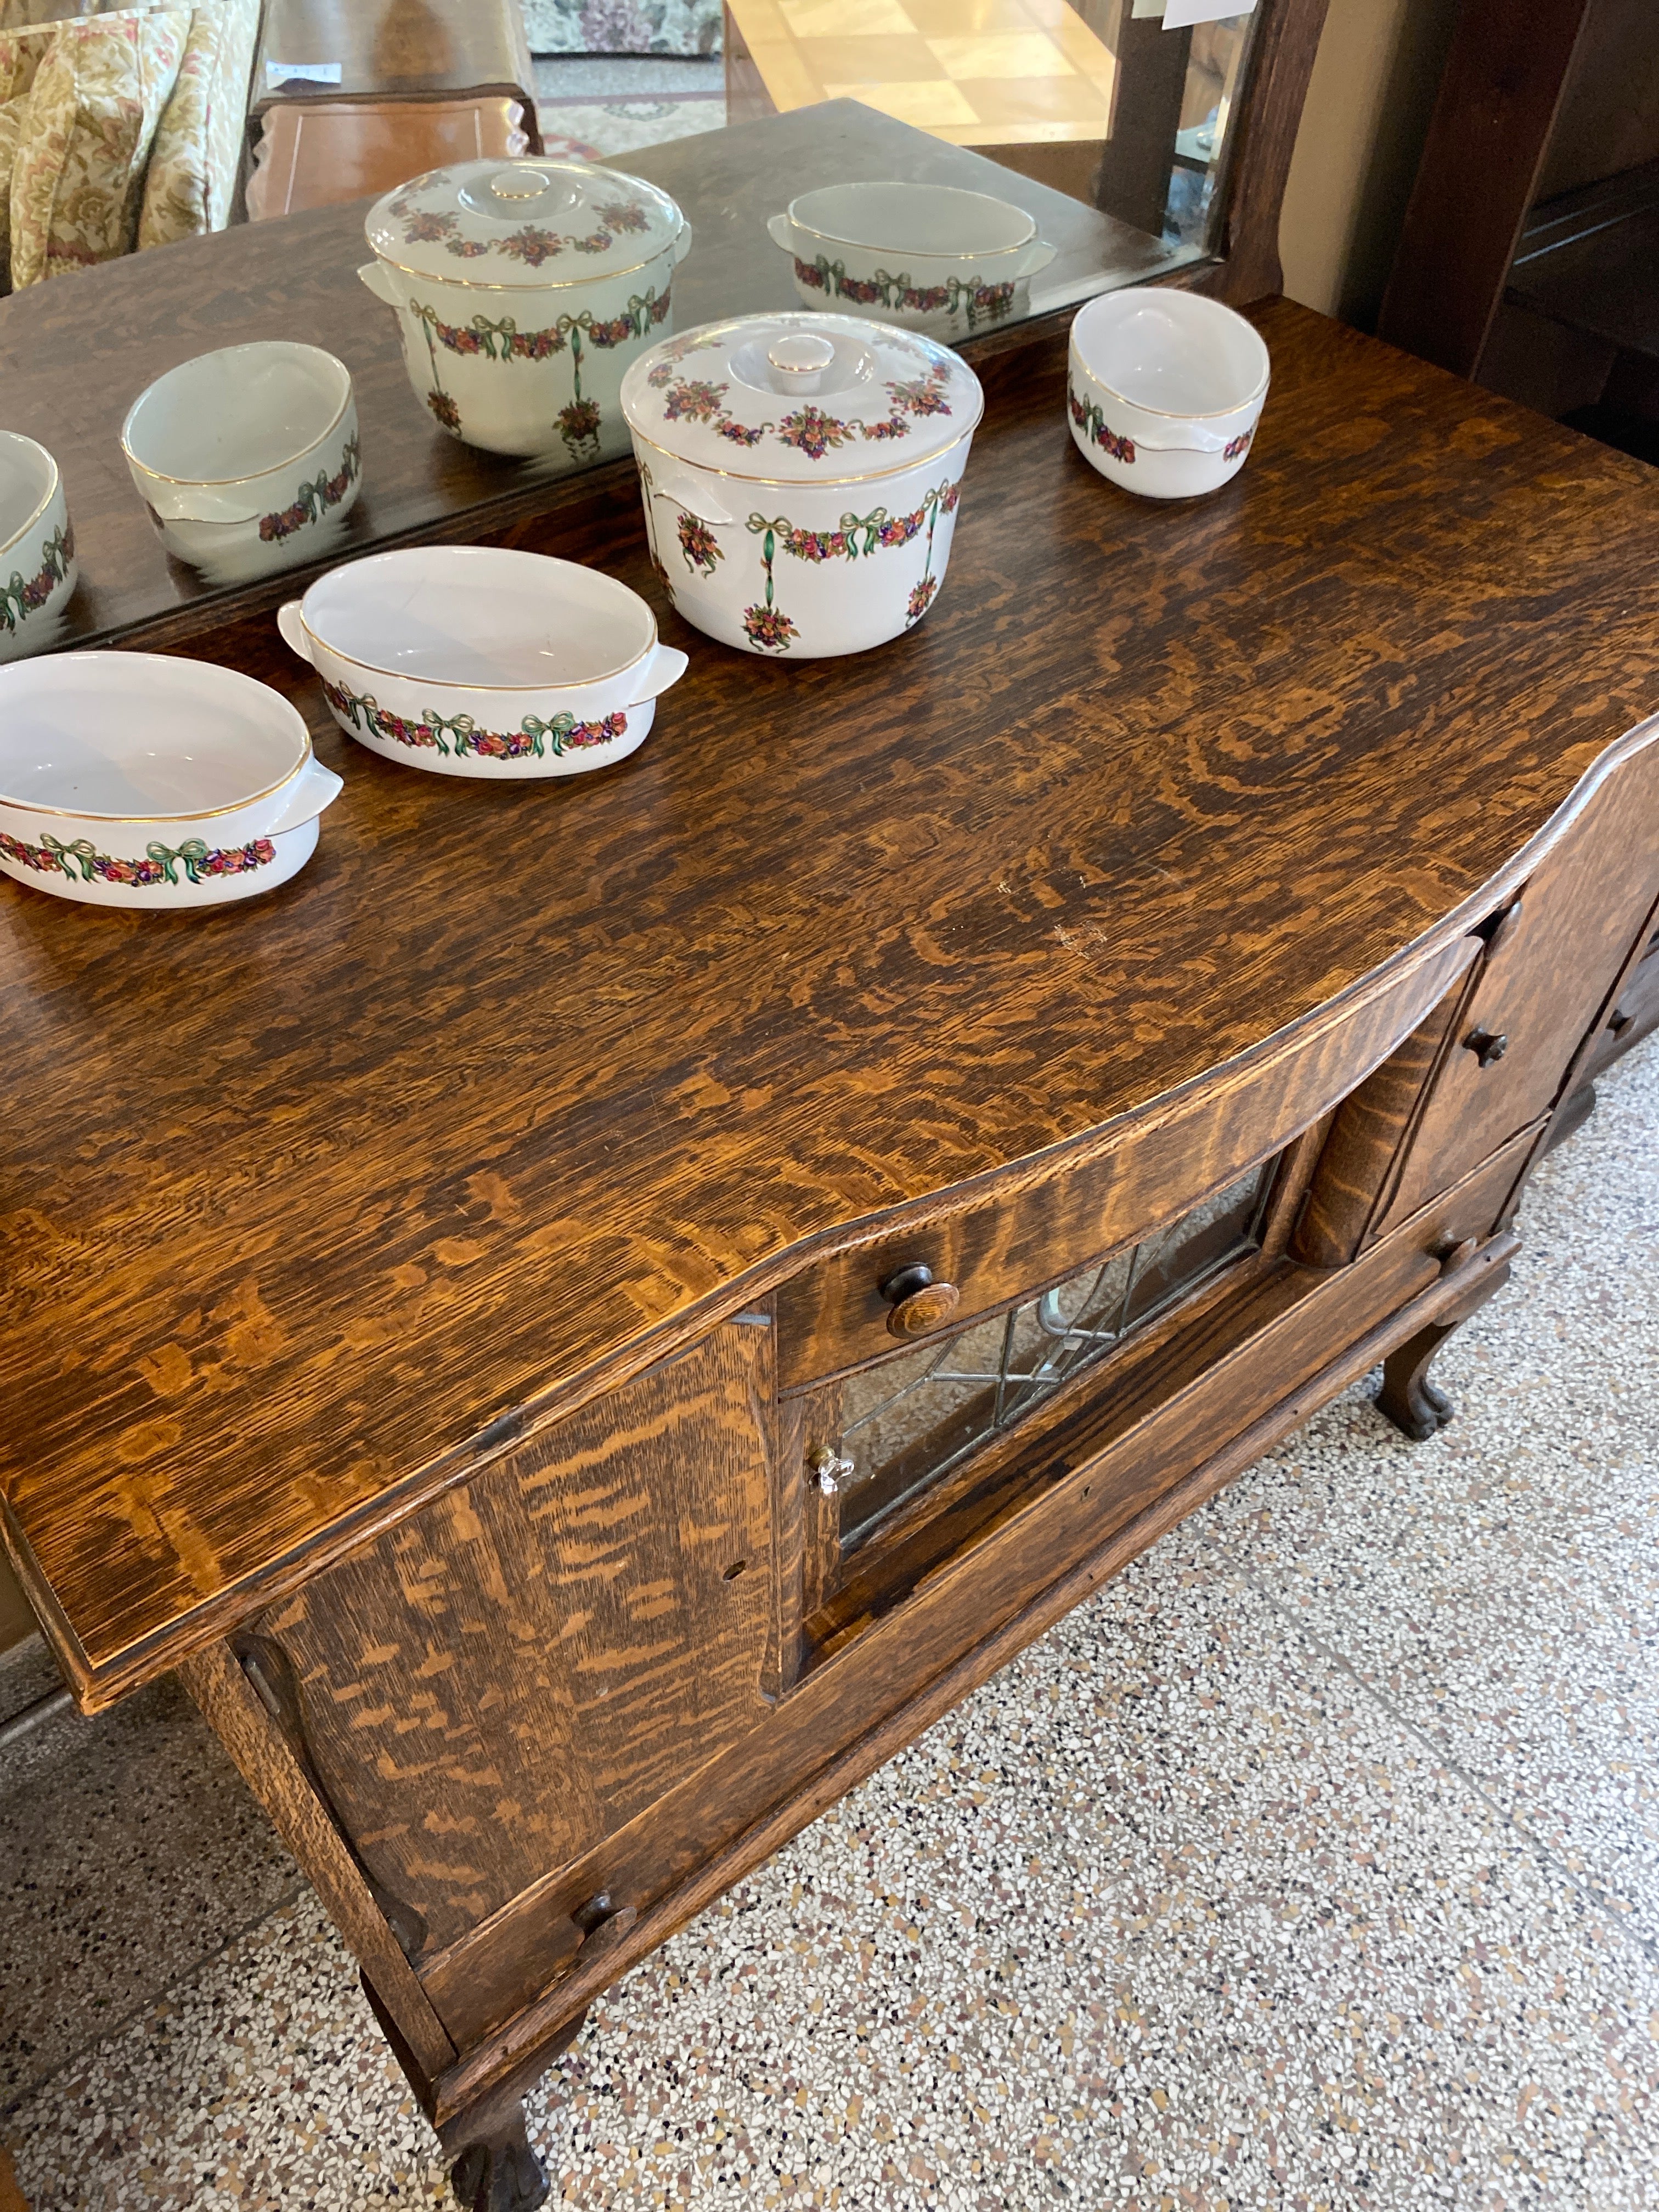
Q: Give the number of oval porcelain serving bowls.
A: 3